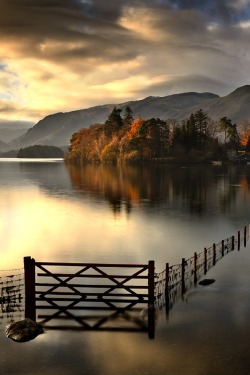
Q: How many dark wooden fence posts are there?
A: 11